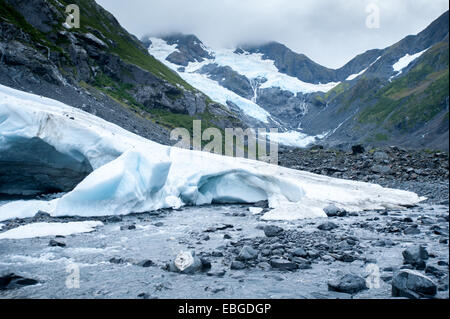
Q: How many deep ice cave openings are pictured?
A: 2